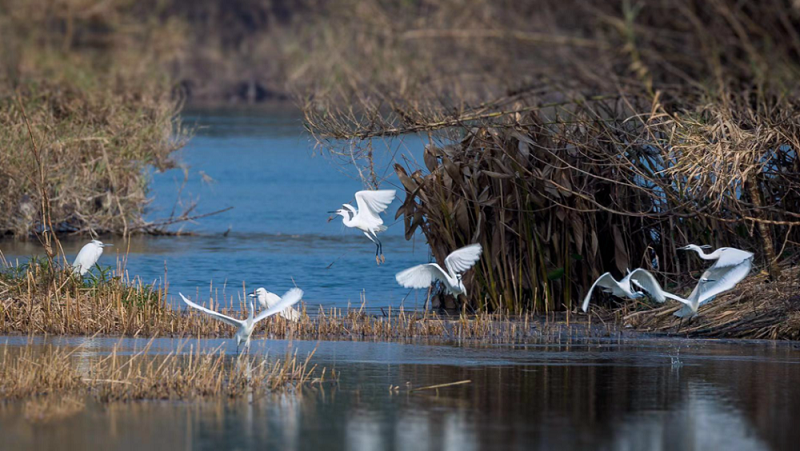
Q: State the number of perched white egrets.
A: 2